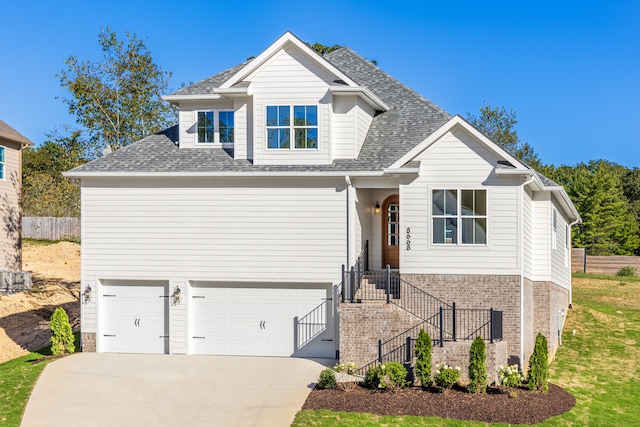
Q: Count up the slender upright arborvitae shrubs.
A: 4